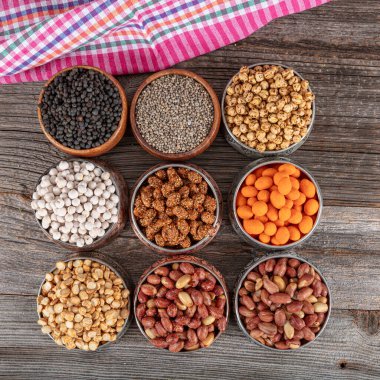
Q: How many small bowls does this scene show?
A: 9